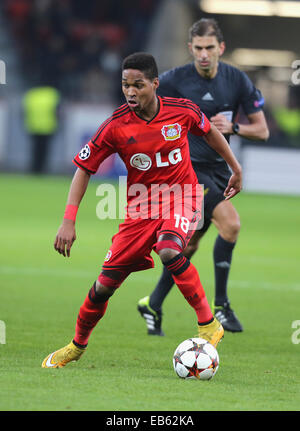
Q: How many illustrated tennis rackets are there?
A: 0